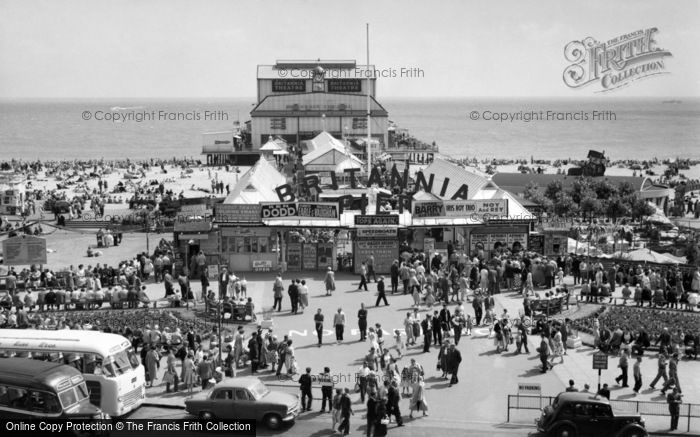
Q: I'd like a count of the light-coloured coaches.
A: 1